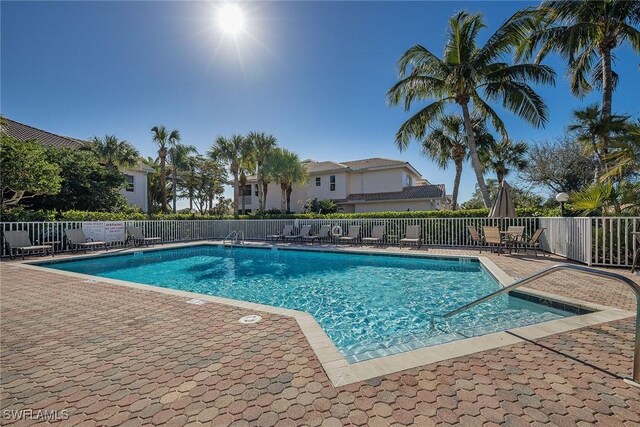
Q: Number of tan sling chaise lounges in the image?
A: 9